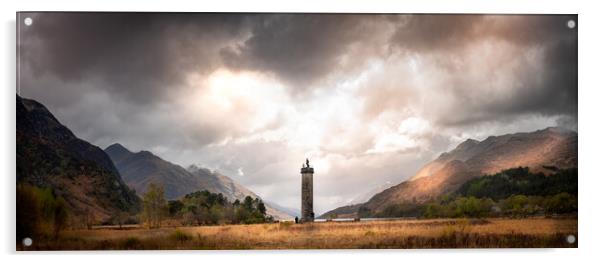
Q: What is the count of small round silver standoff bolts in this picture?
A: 4